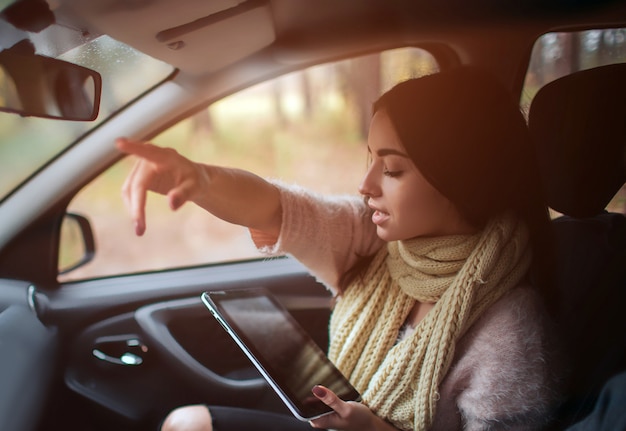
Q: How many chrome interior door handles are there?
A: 1